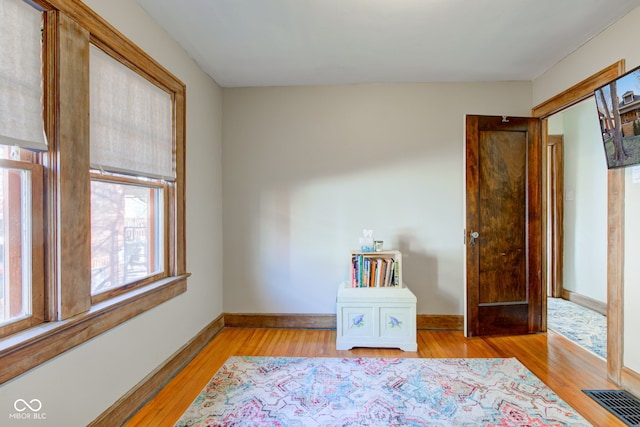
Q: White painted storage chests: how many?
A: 1